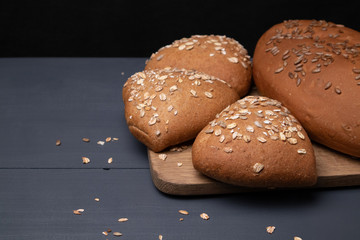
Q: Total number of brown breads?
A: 4